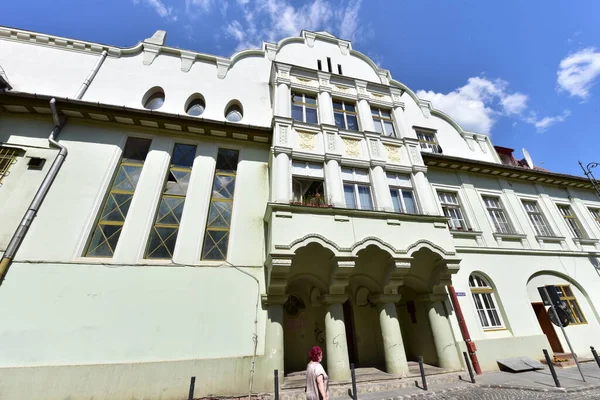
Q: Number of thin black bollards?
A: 7